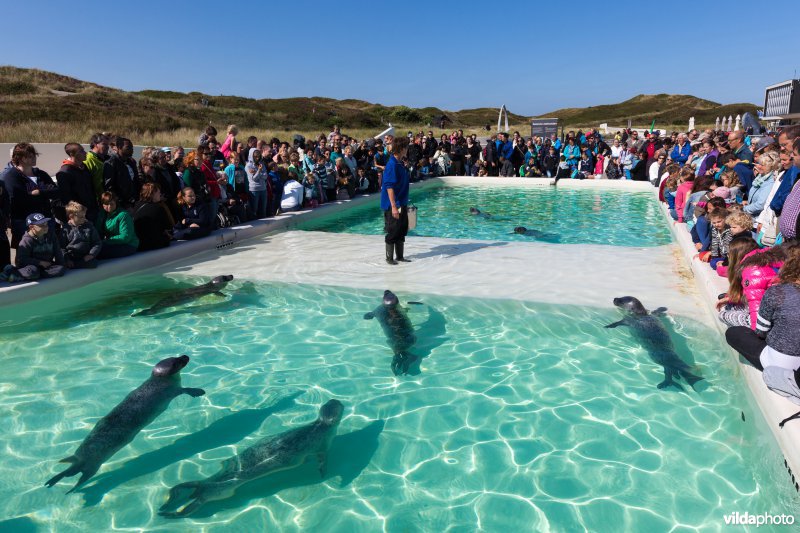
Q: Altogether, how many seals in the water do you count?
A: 7